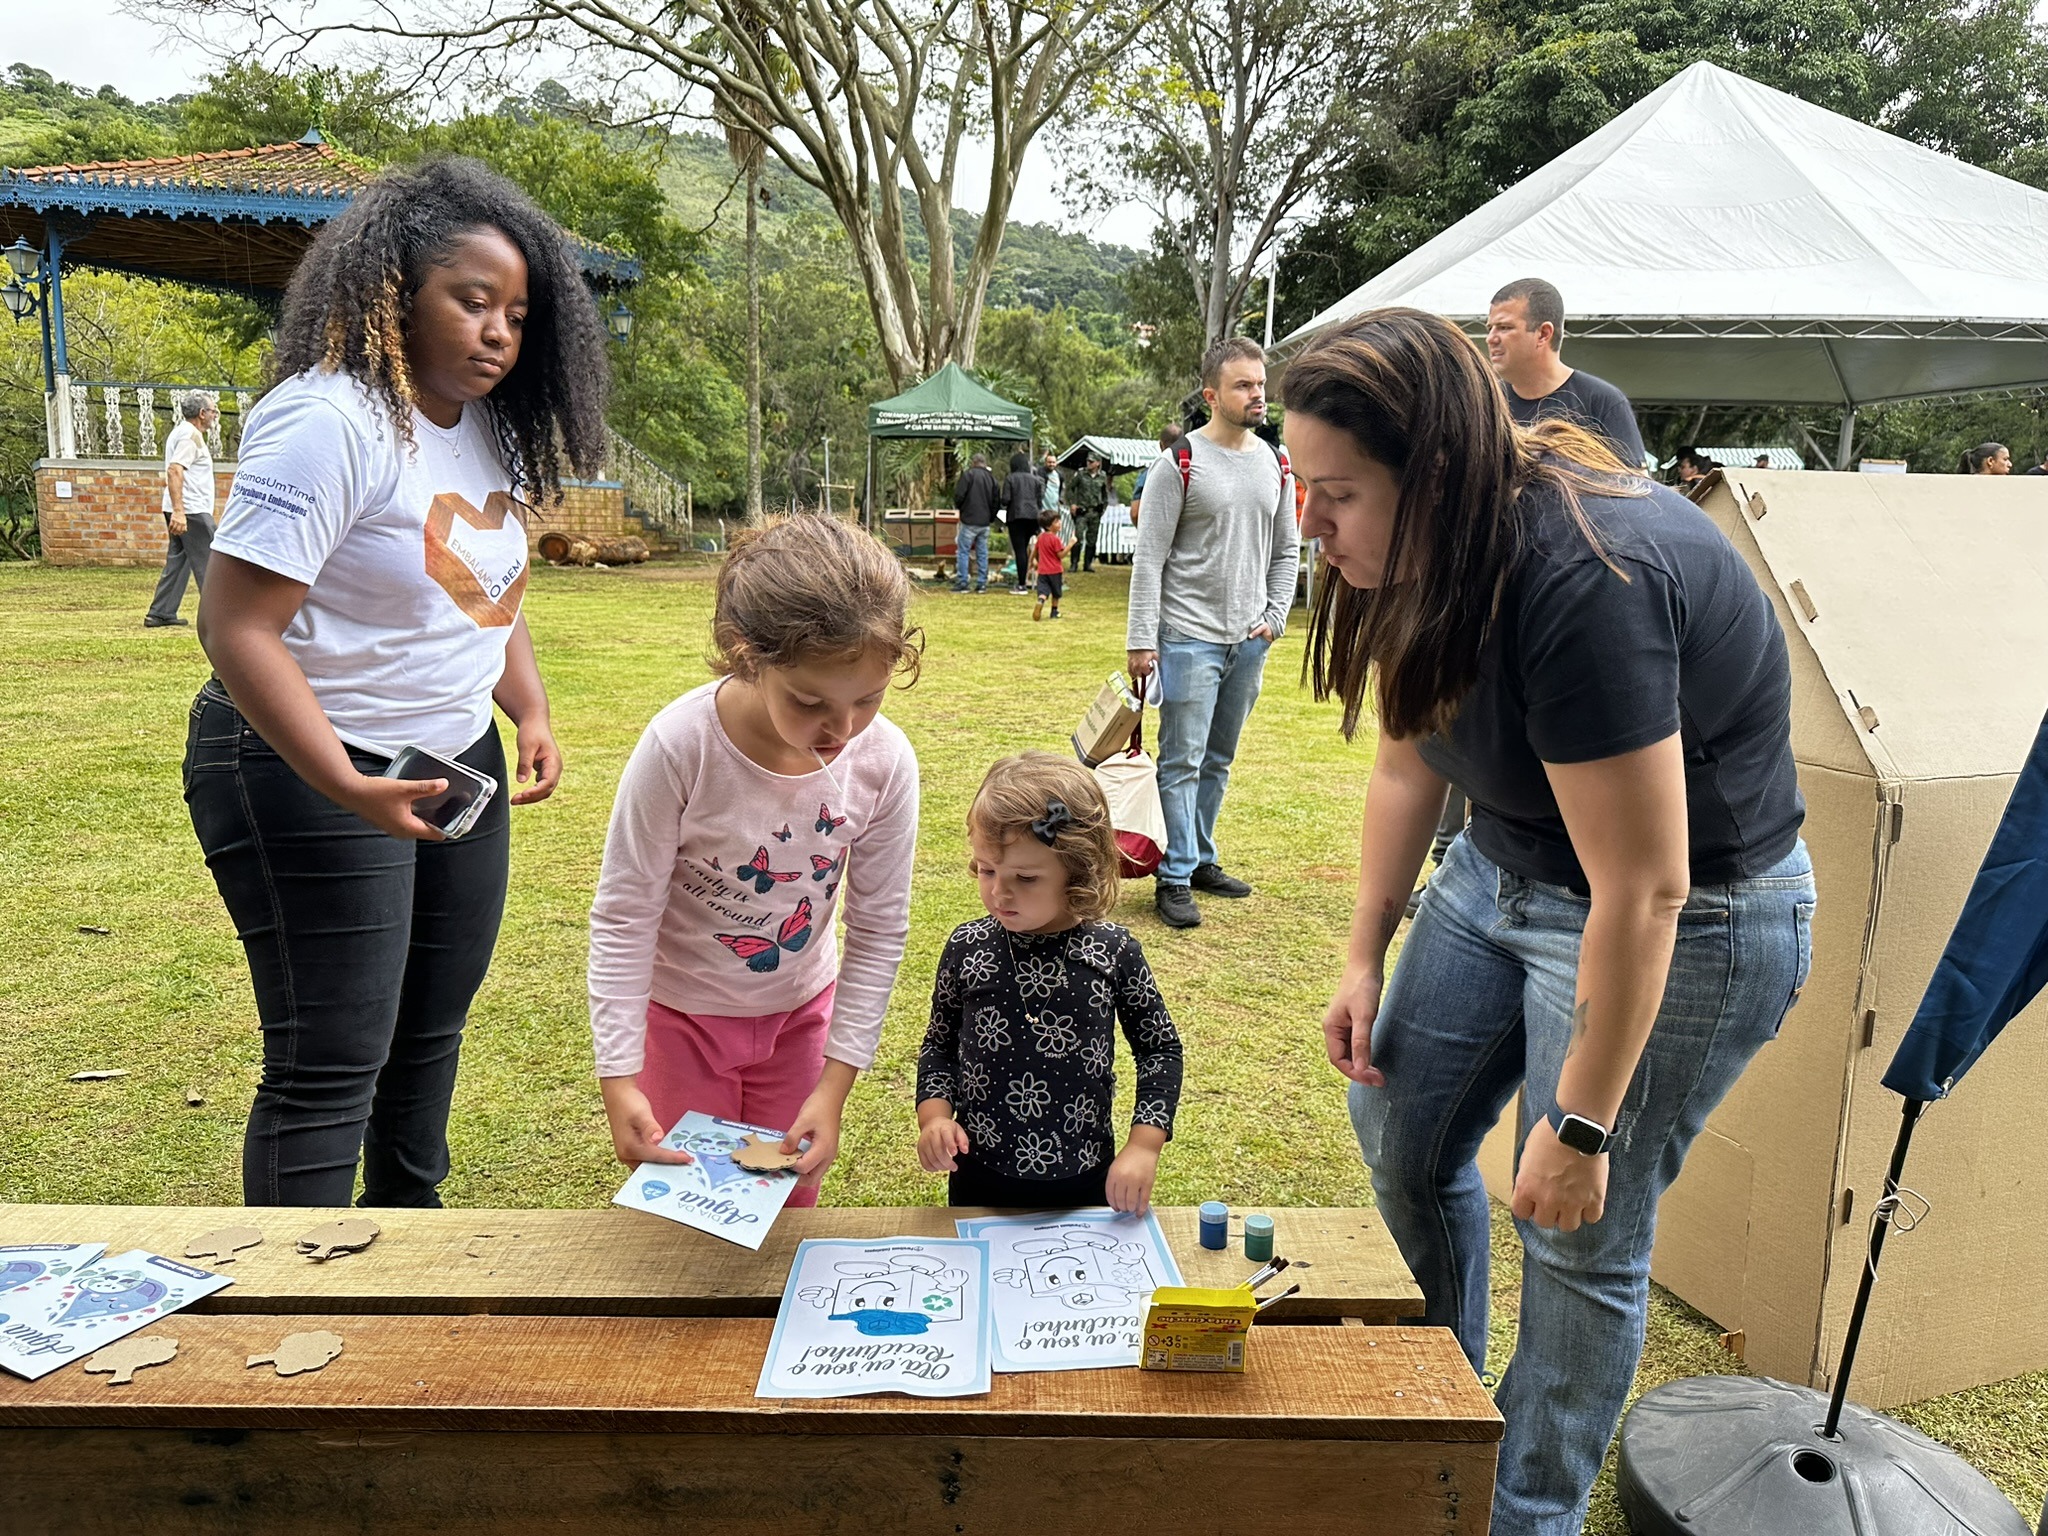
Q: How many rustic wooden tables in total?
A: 1